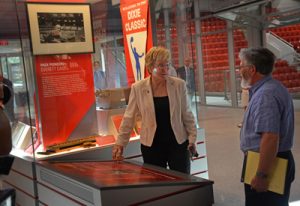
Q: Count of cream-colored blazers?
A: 1